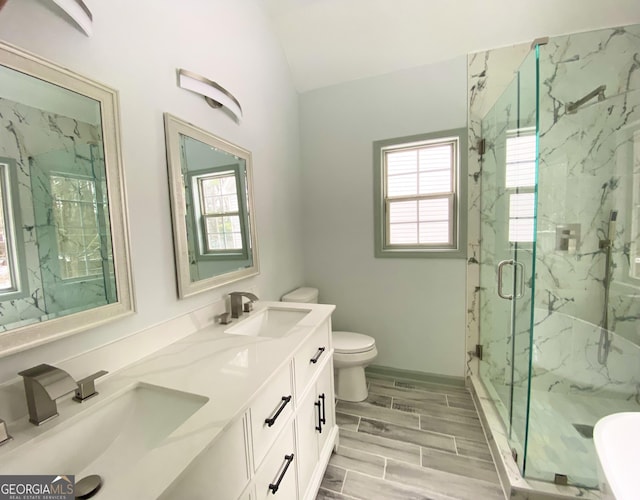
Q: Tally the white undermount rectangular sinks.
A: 2